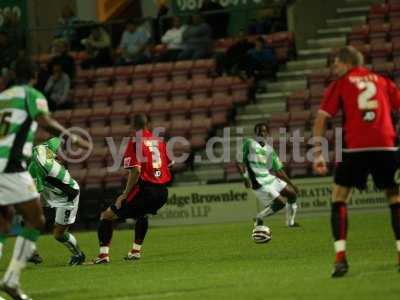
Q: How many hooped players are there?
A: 3